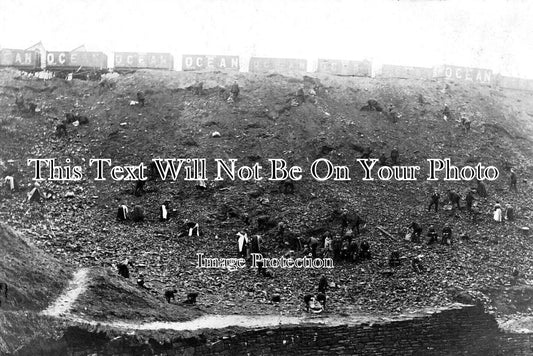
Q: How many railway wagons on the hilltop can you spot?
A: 9